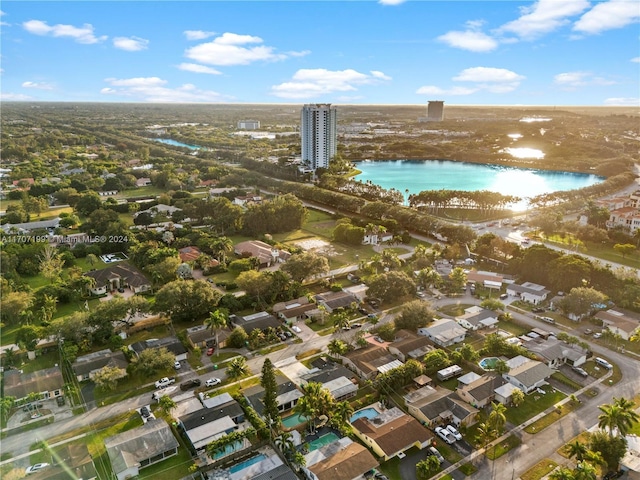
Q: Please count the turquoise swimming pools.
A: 6